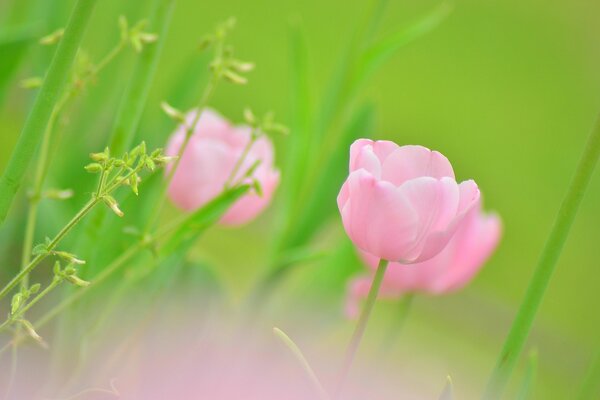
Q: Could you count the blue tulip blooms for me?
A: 0